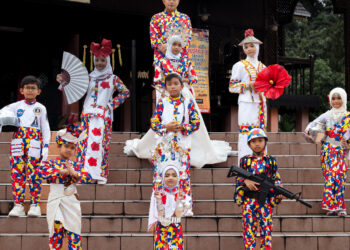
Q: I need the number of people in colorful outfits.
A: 10